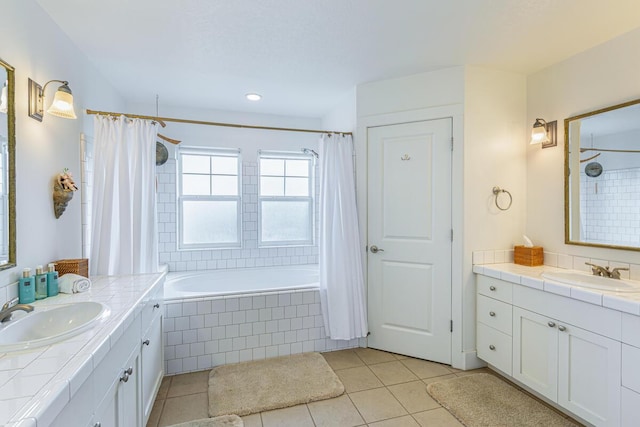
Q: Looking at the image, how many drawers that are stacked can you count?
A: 3